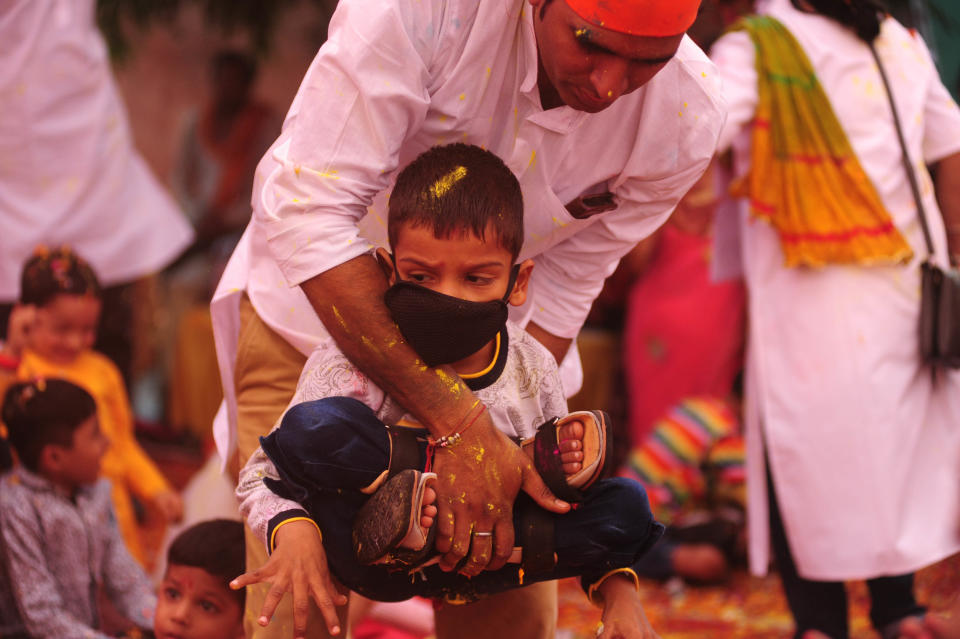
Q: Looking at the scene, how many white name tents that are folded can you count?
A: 0